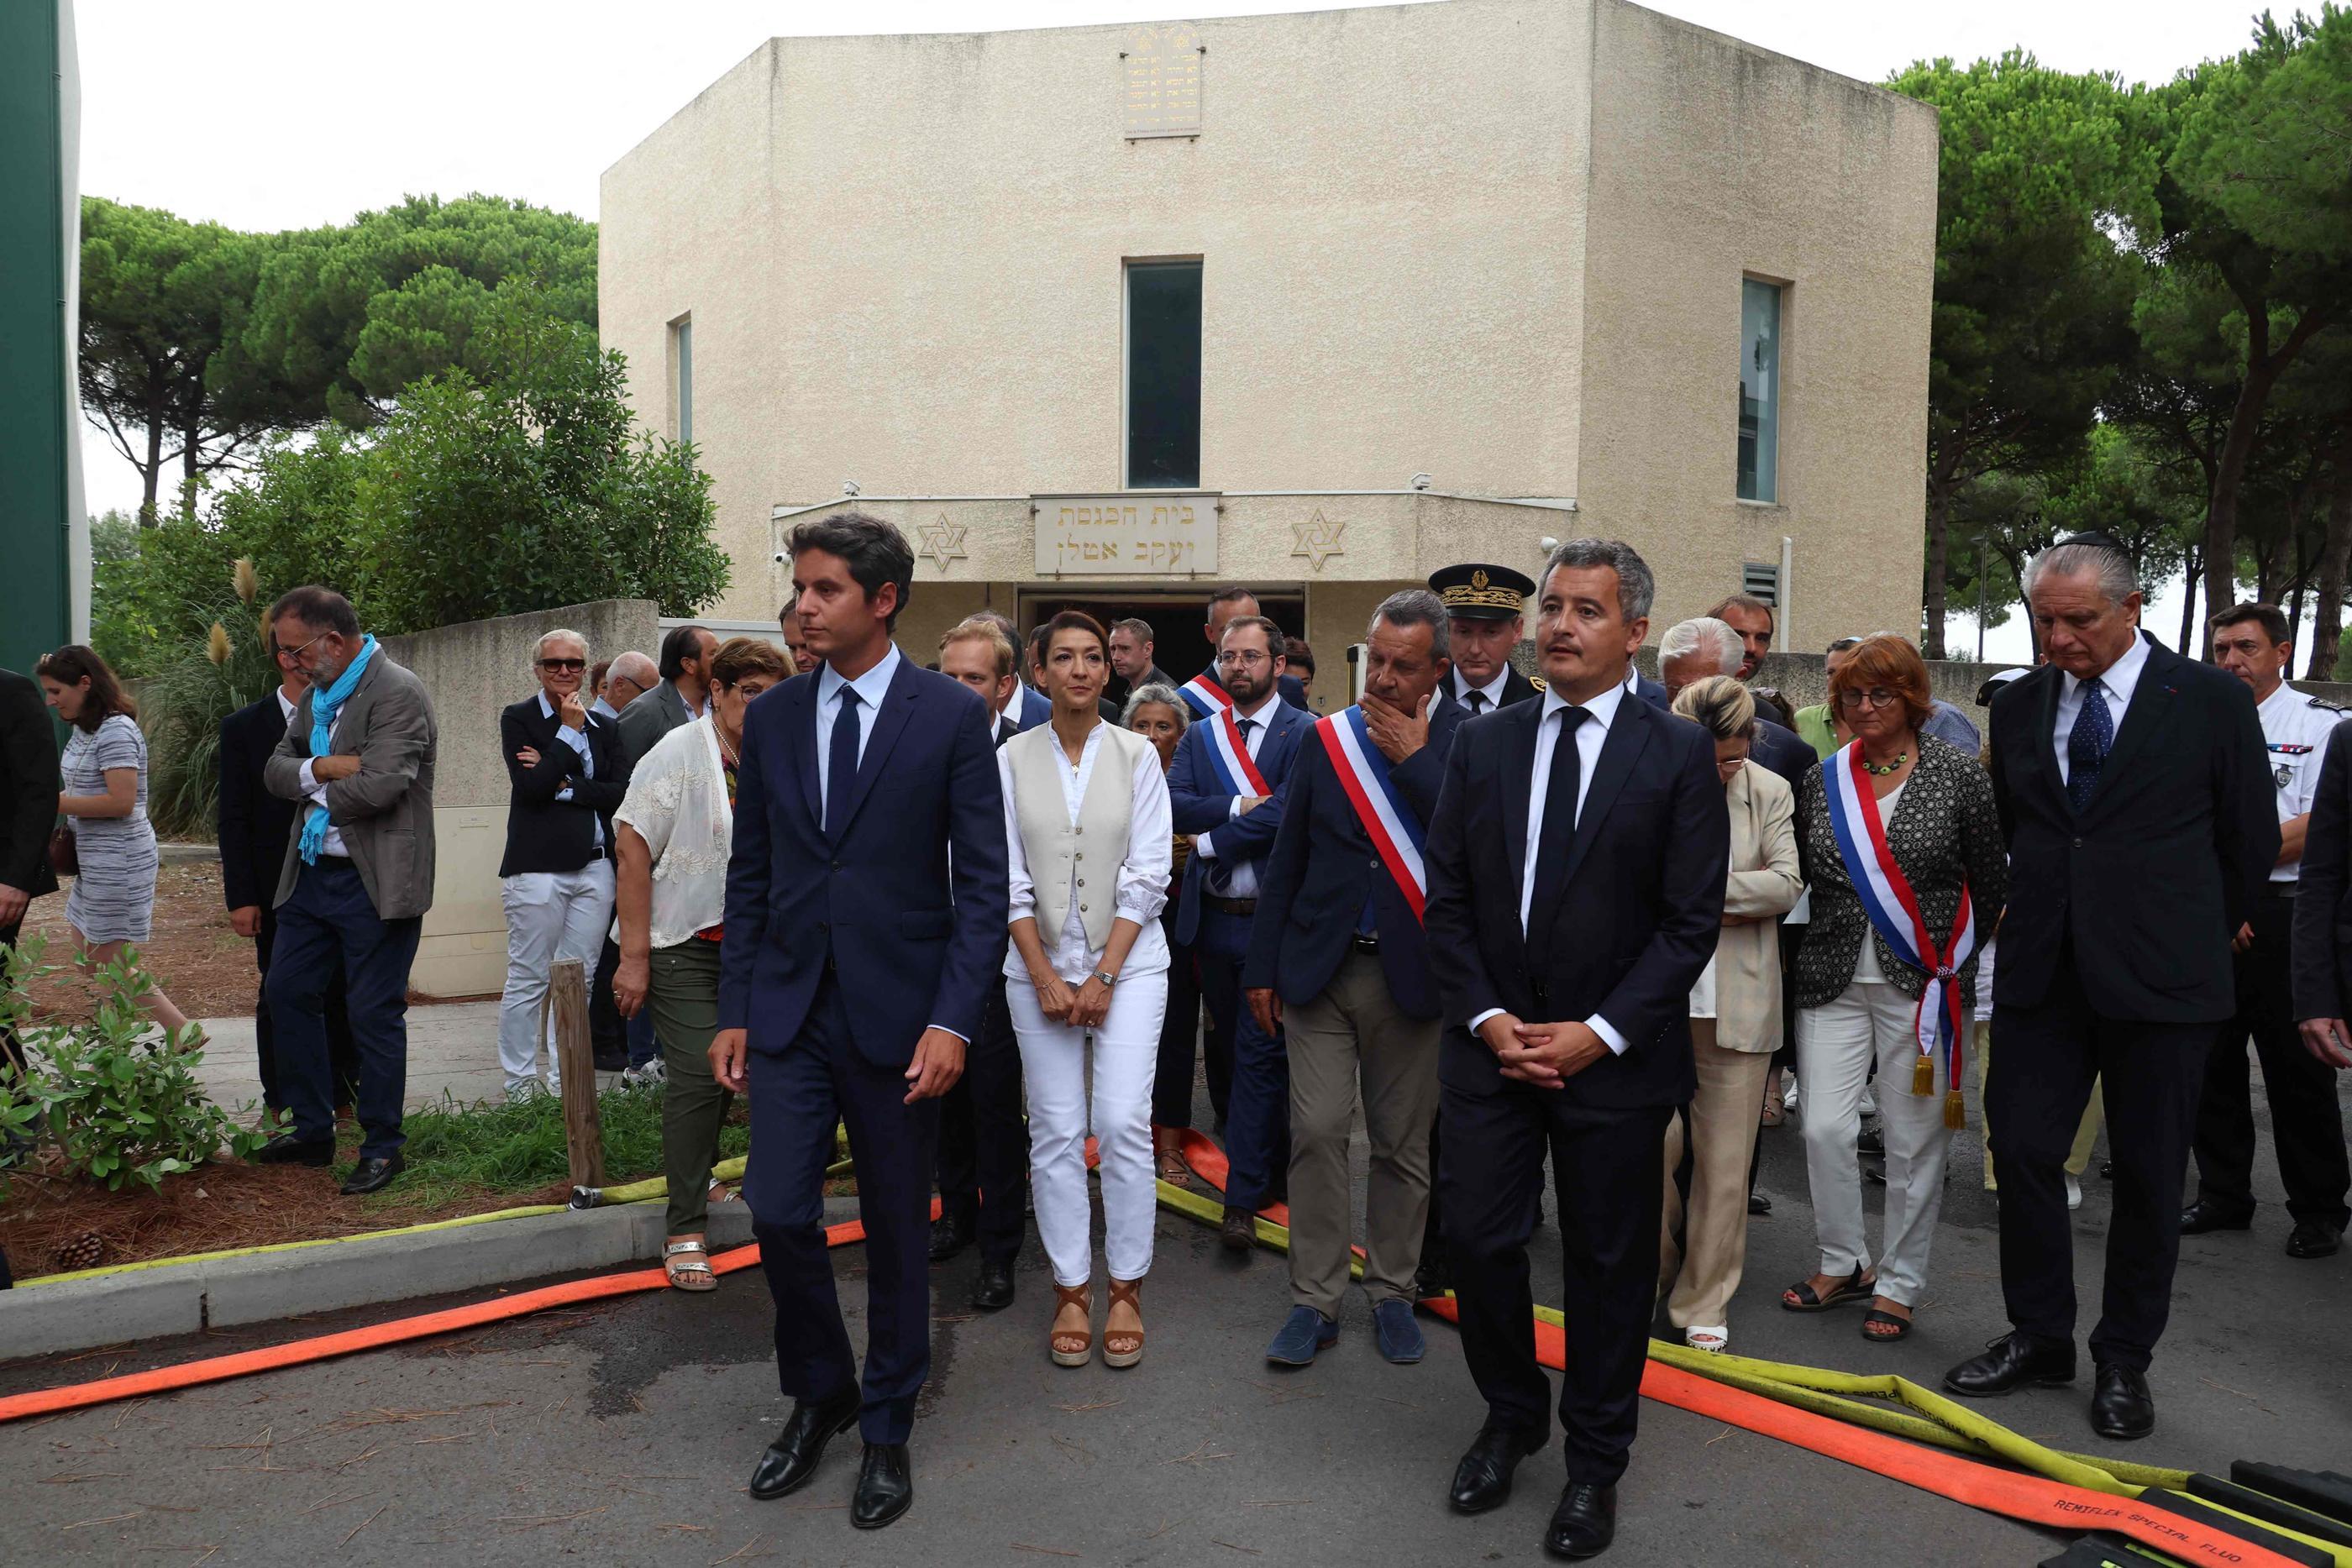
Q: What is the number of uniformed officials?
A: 2